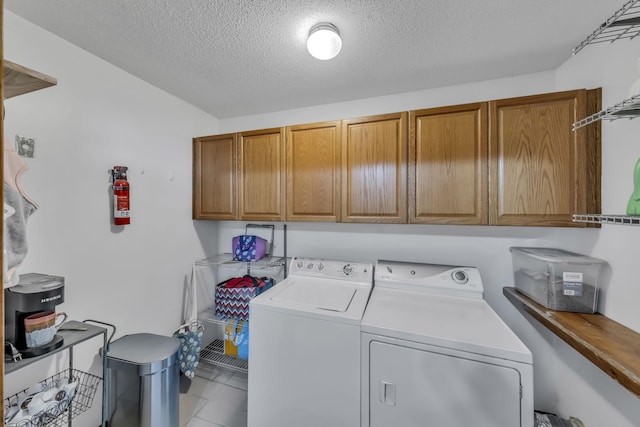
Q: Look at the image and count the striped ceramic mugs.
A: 1